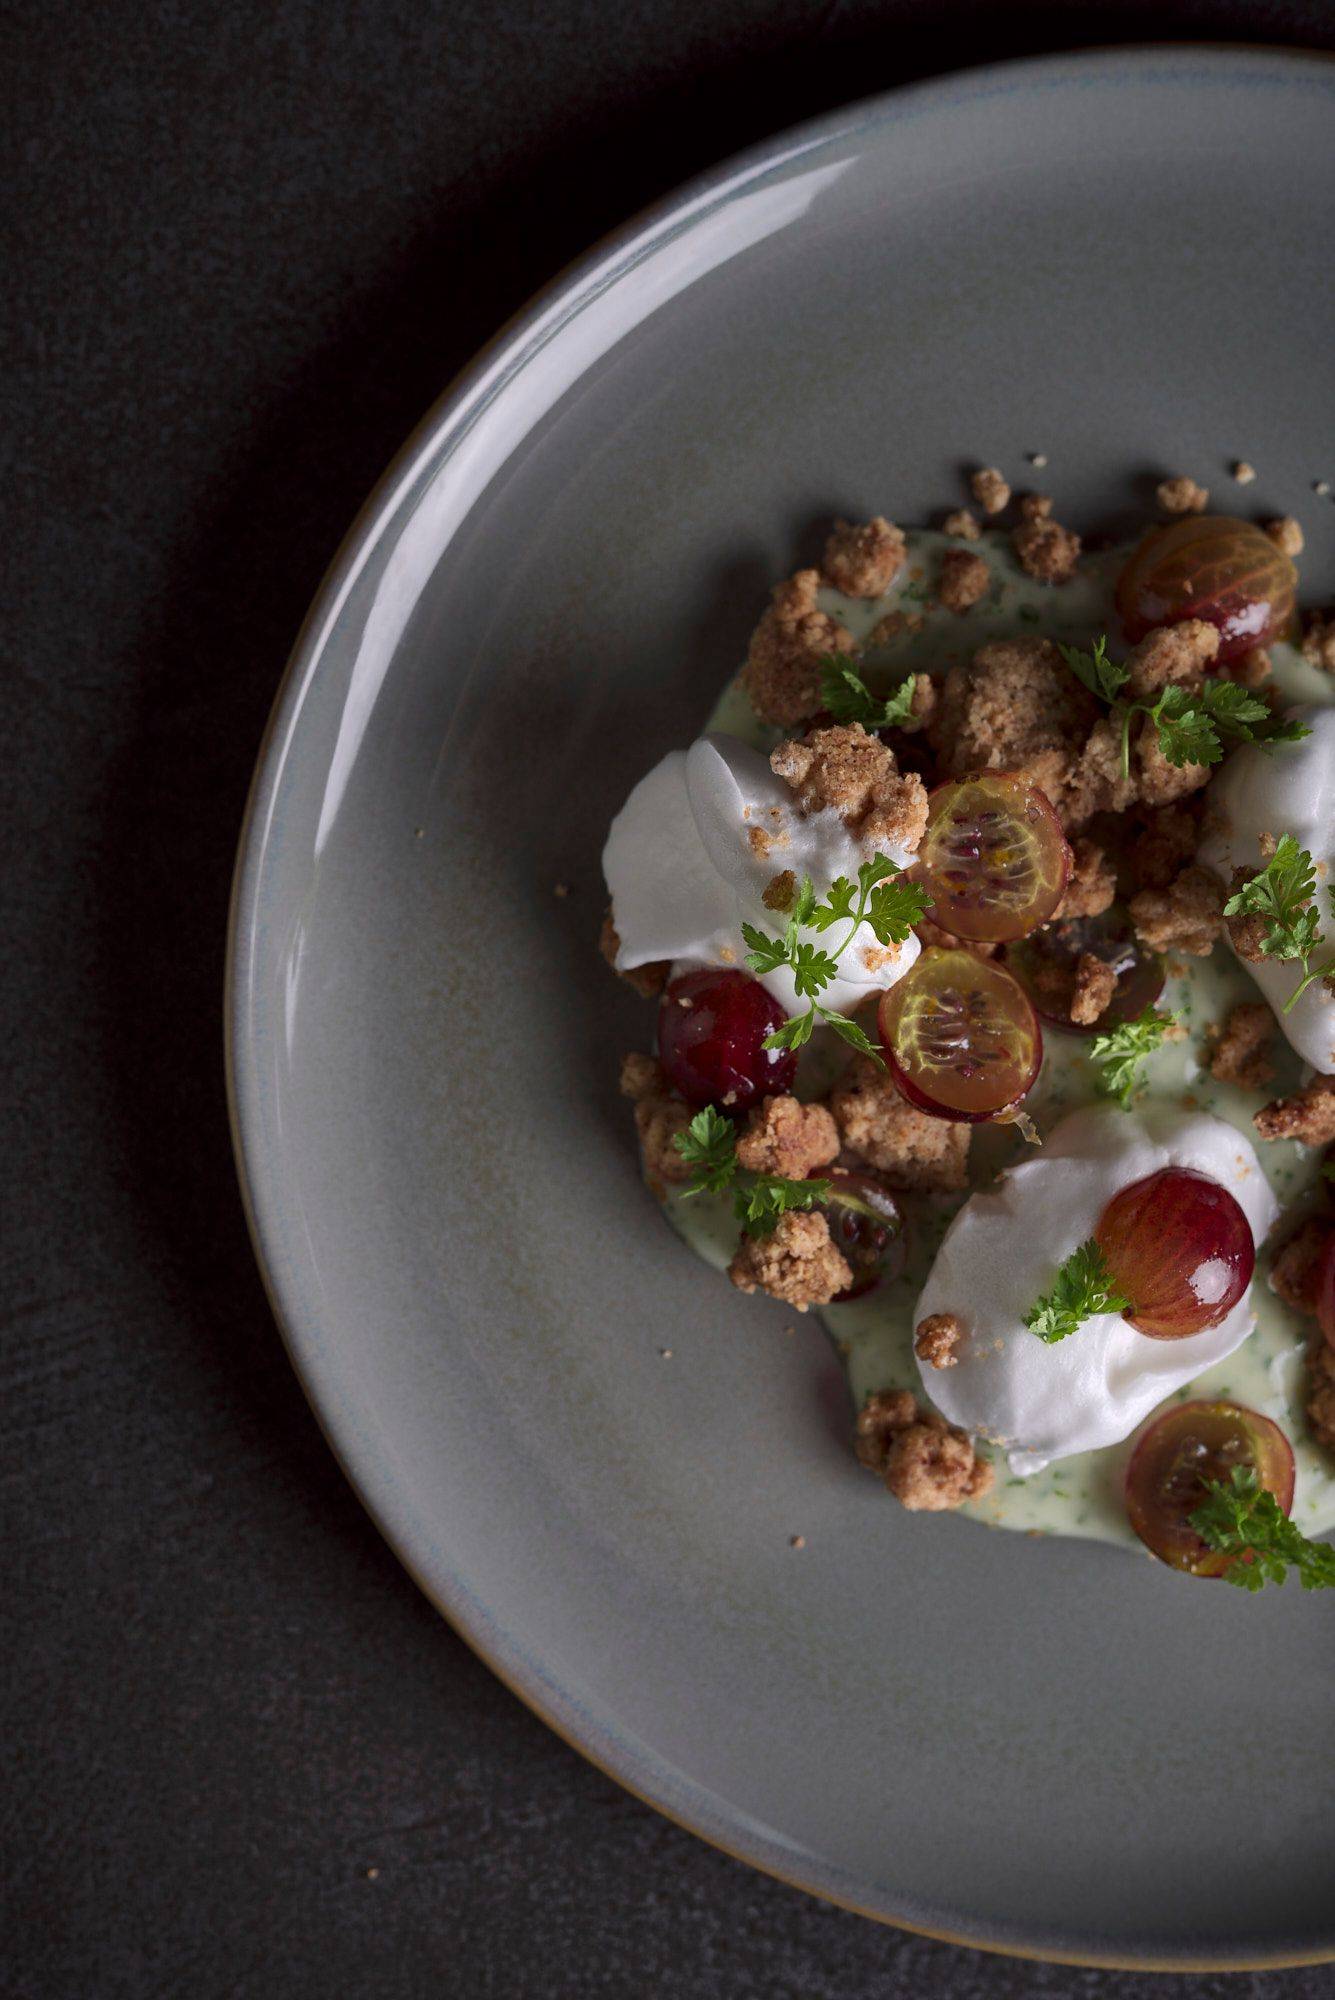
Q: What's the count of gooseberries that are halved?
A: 5